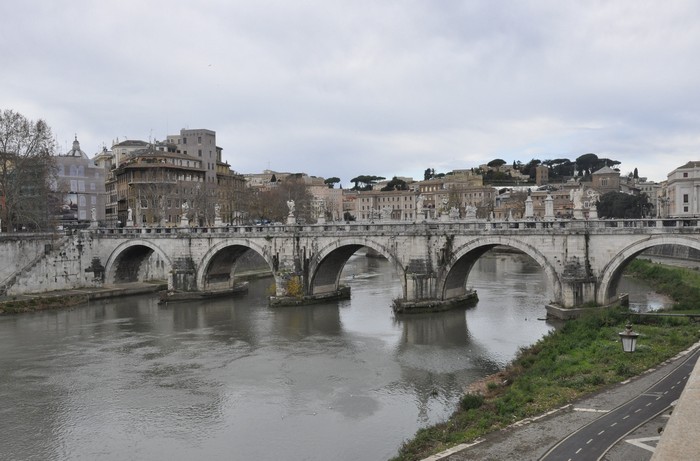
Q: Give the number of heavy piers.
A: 4